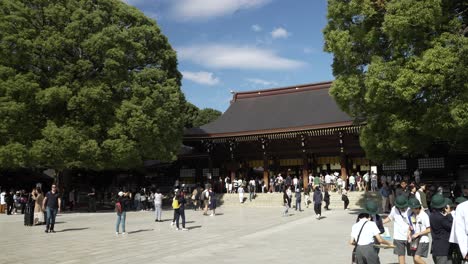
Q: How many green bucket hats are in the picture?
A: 6